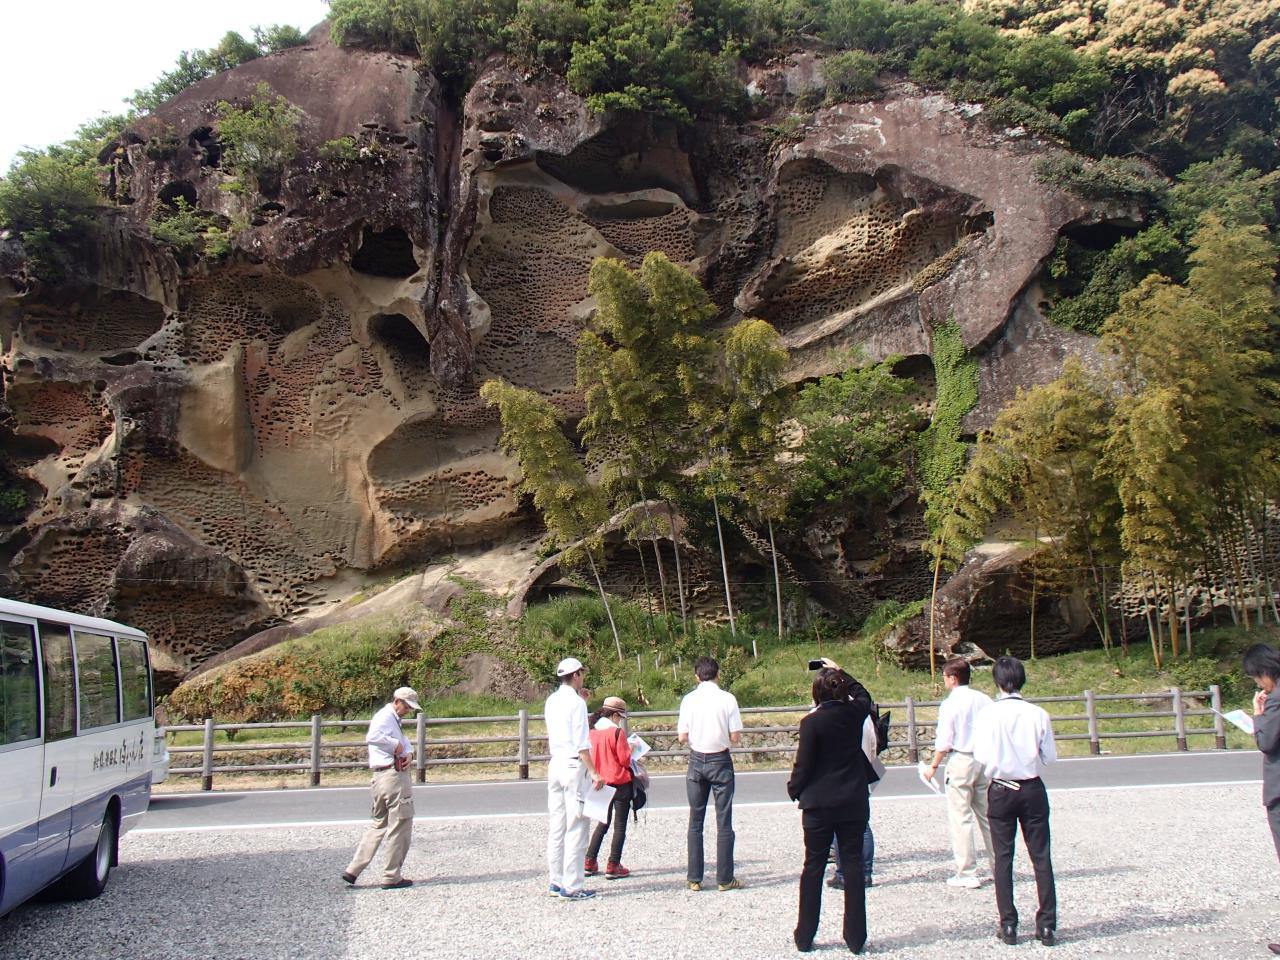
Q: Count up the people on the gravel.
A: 9